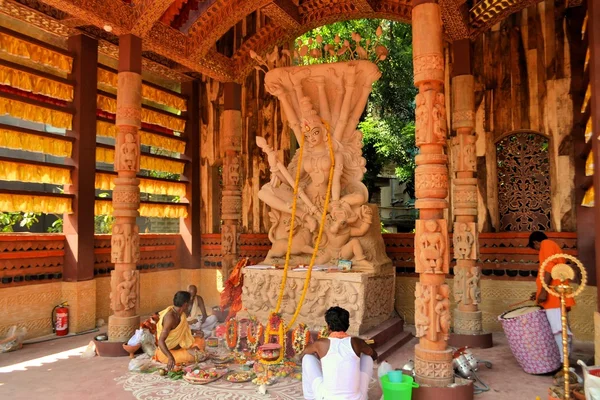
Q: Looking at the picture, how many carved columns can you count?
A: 4